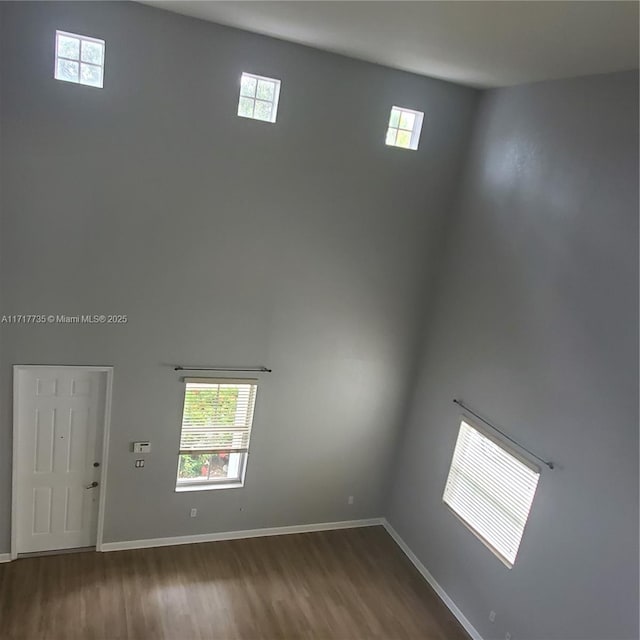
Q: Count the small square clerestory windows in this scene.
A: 3